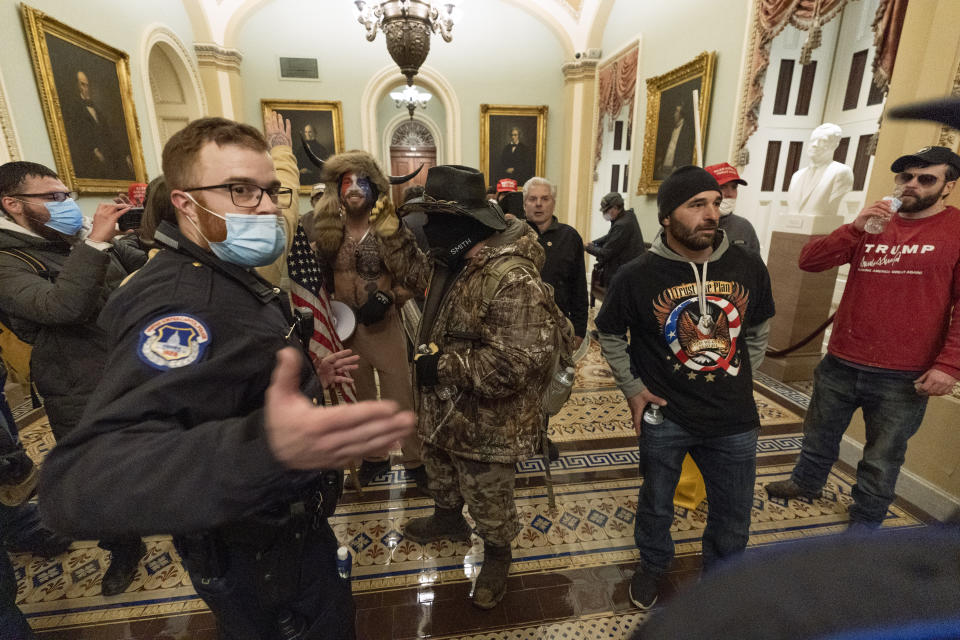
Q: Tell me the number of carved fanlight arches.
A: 1